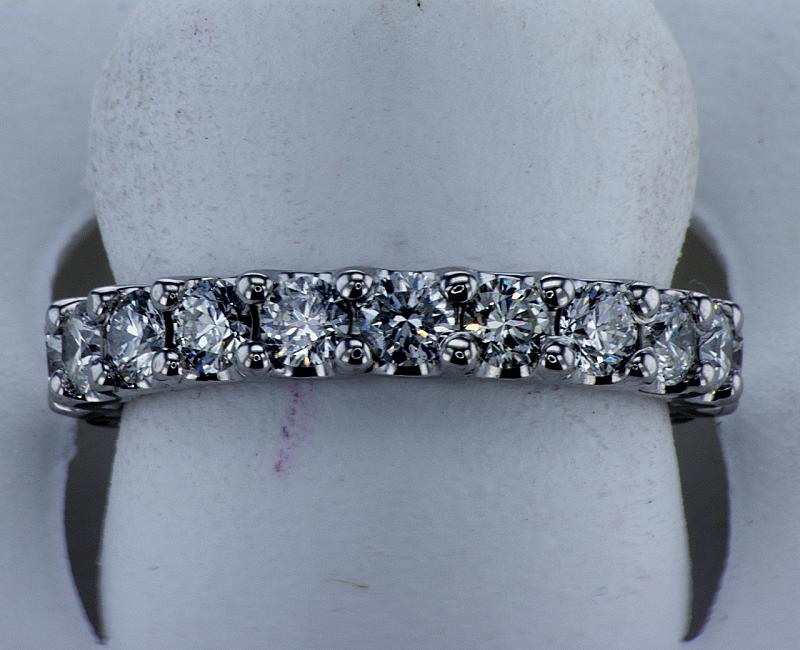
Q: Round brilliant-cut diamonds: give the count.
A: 9